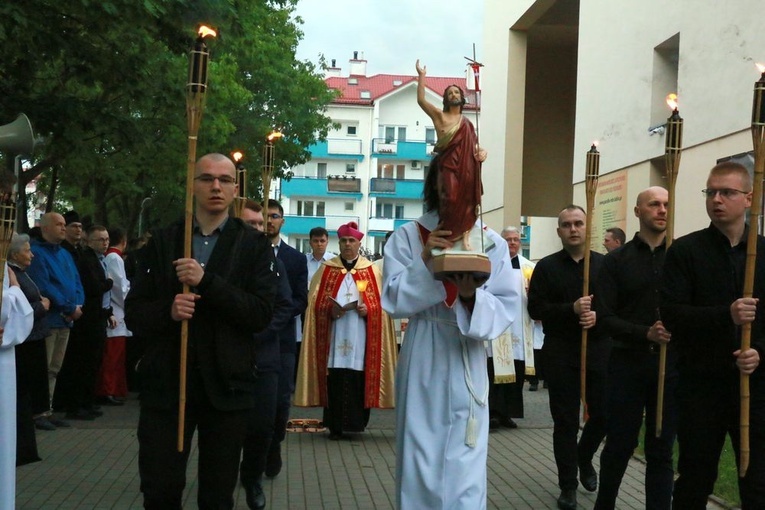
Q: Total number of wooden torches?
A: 7